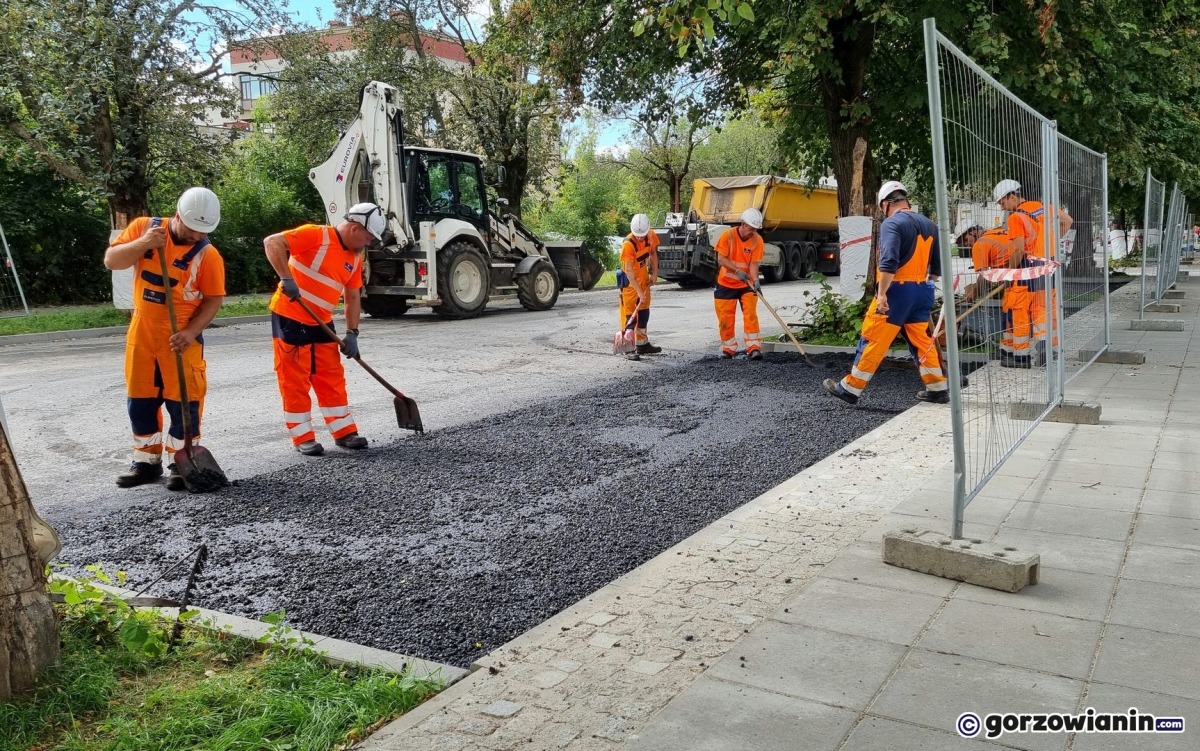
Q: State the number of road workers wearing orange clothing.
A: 7